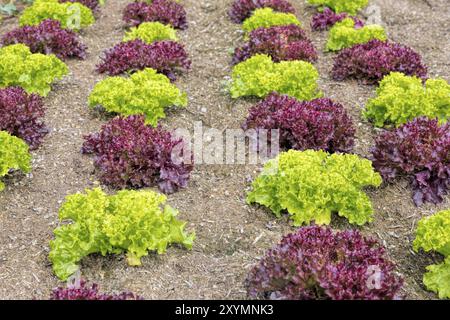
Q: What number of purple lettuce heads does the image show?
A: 14